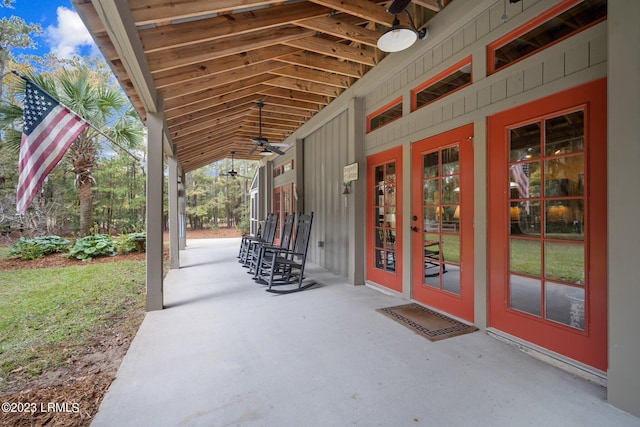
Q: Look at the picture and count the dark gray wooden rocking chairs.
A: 4